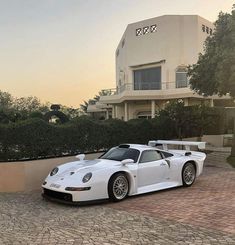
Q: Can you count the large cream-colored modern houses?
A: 1